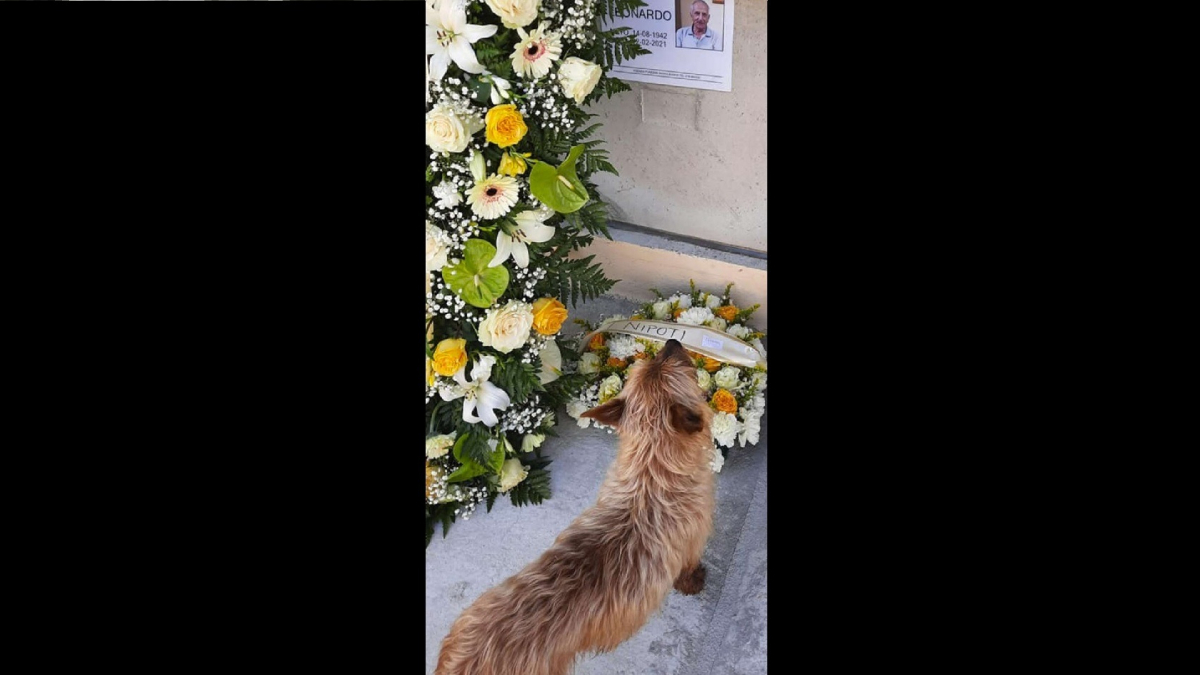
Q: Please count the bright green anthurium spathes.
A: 3